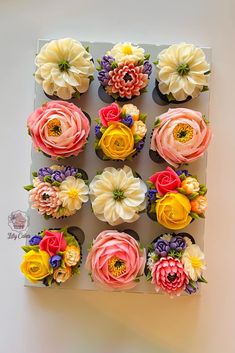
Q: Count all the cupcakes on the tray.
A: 12